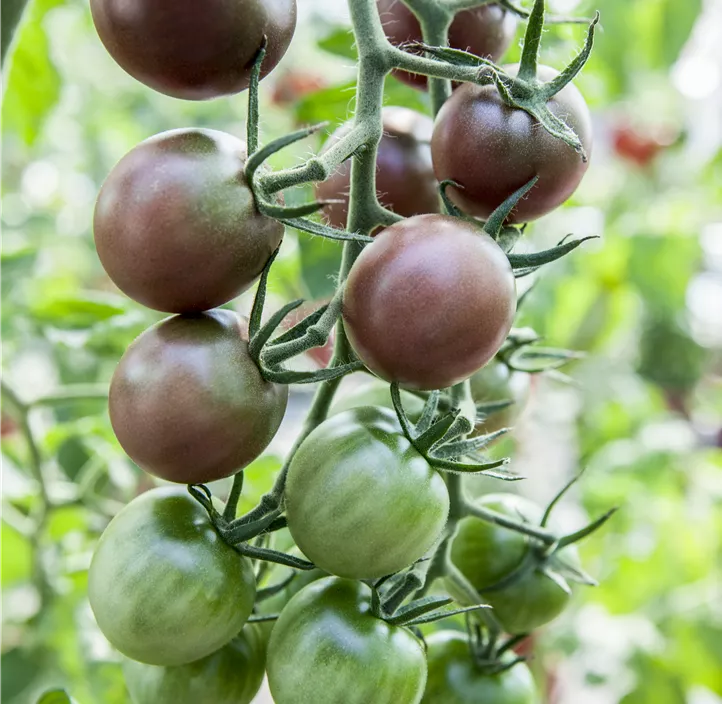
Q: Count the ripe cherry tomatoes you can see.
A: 7